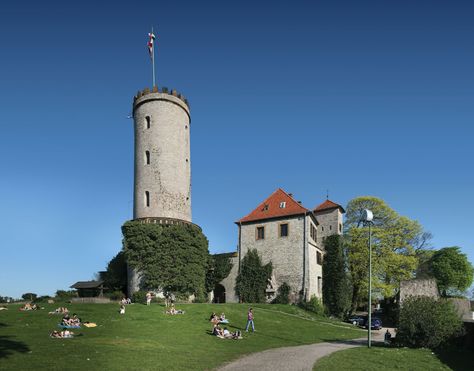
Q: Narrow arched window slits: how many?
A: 3